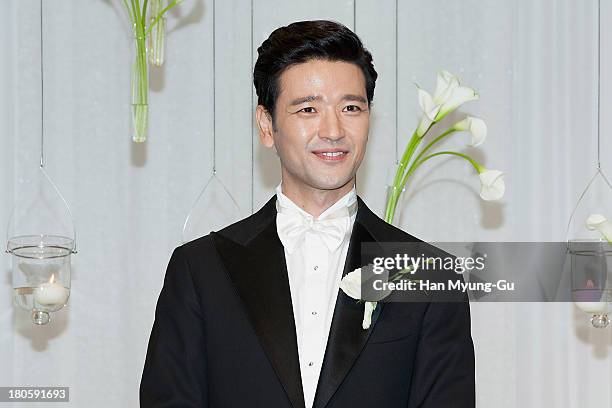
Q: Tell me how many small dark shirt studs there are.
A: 3